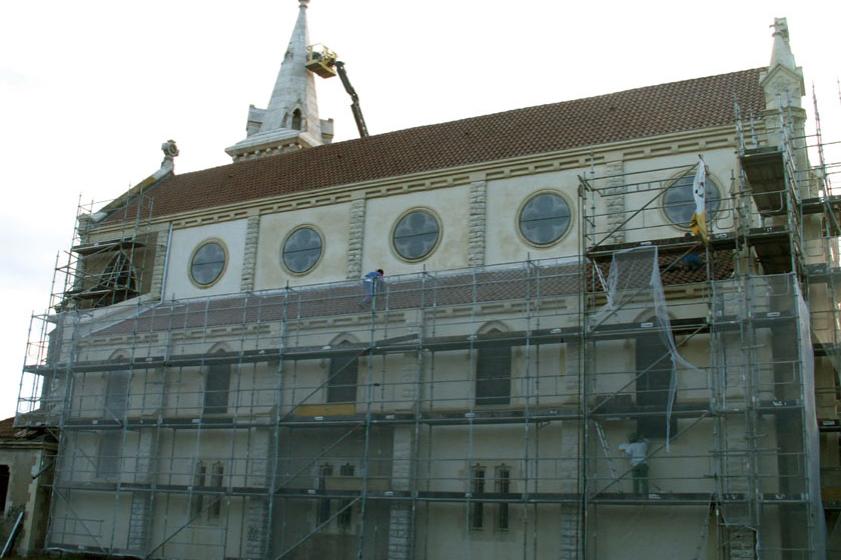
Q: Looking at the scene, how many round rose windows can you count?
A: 5